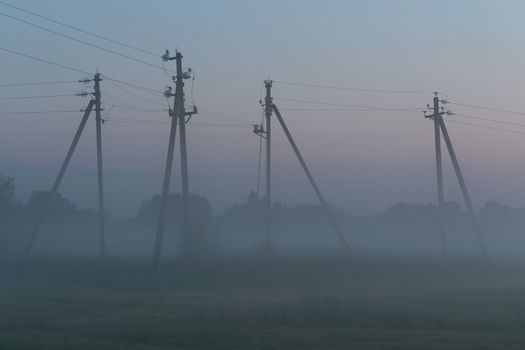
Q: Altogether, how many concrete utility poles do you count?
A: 4